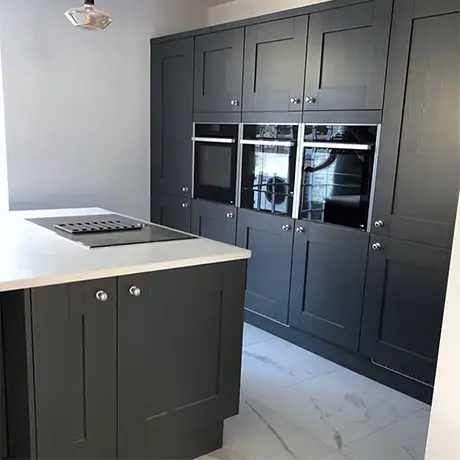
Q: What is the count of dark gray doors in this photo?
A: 12